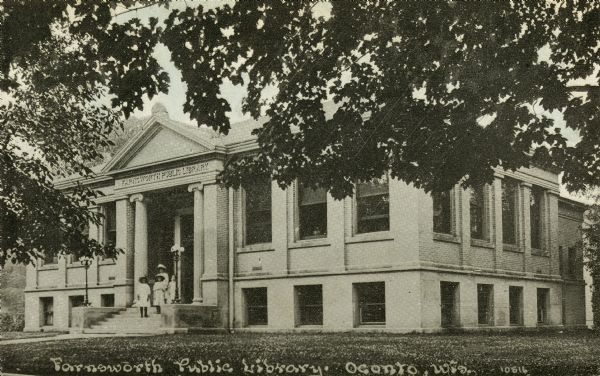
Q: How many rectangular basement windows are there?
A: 10